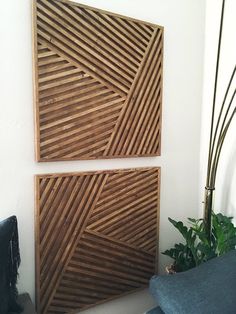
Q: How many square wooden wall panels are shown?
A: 2